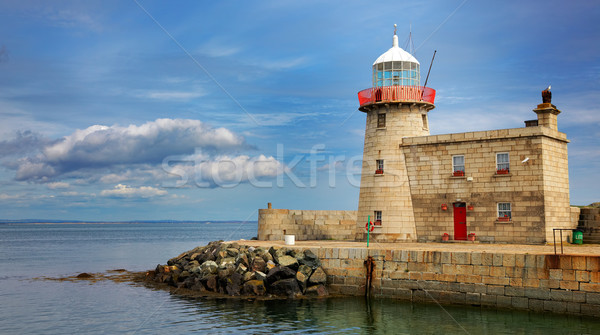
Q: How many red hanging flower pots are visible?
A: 2